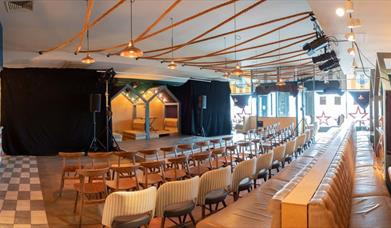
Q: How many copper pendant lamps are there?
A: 6